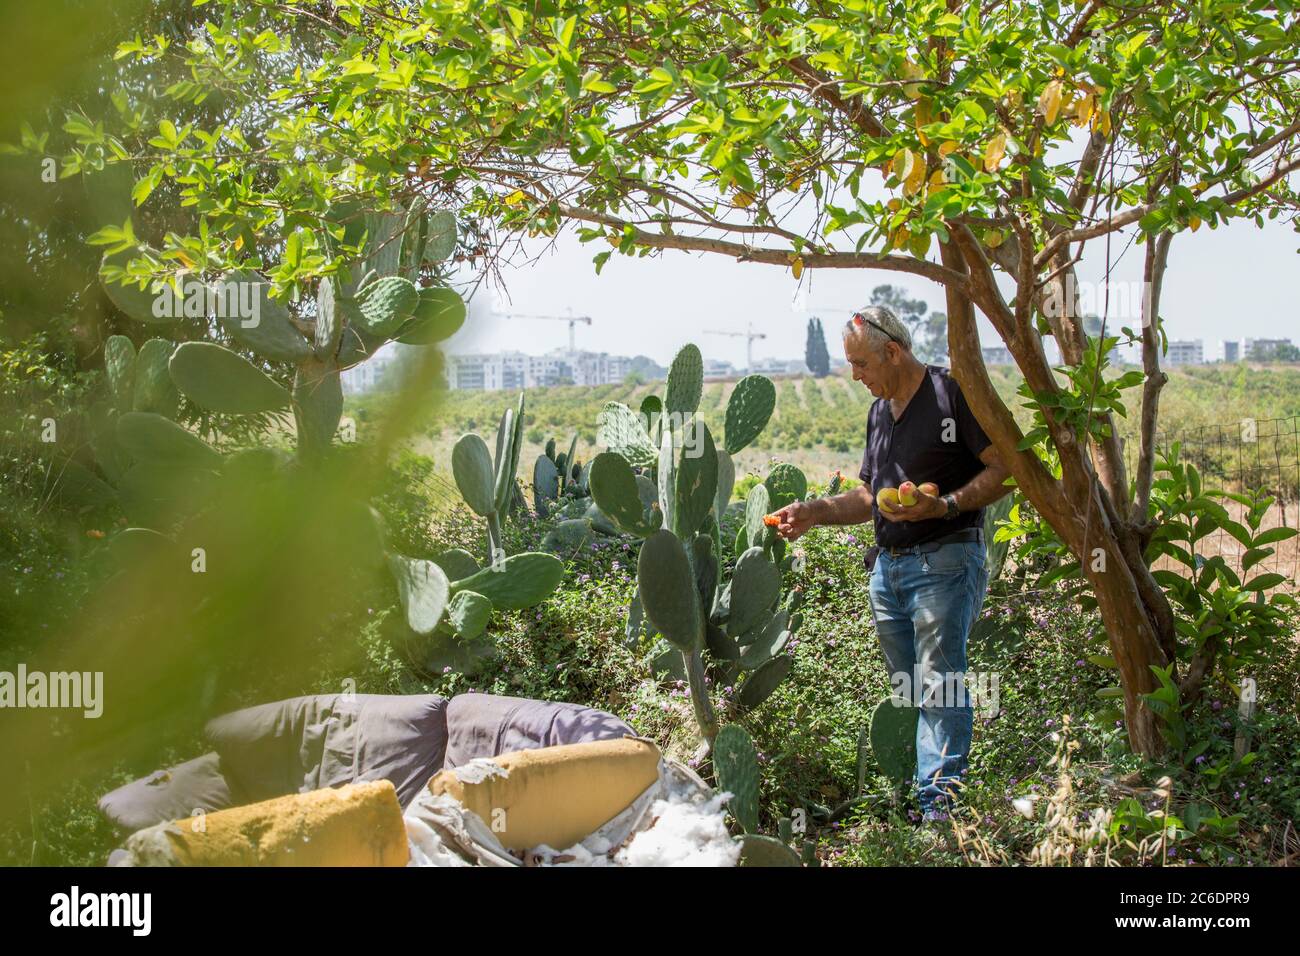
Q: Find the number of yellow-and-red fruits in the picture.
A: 3